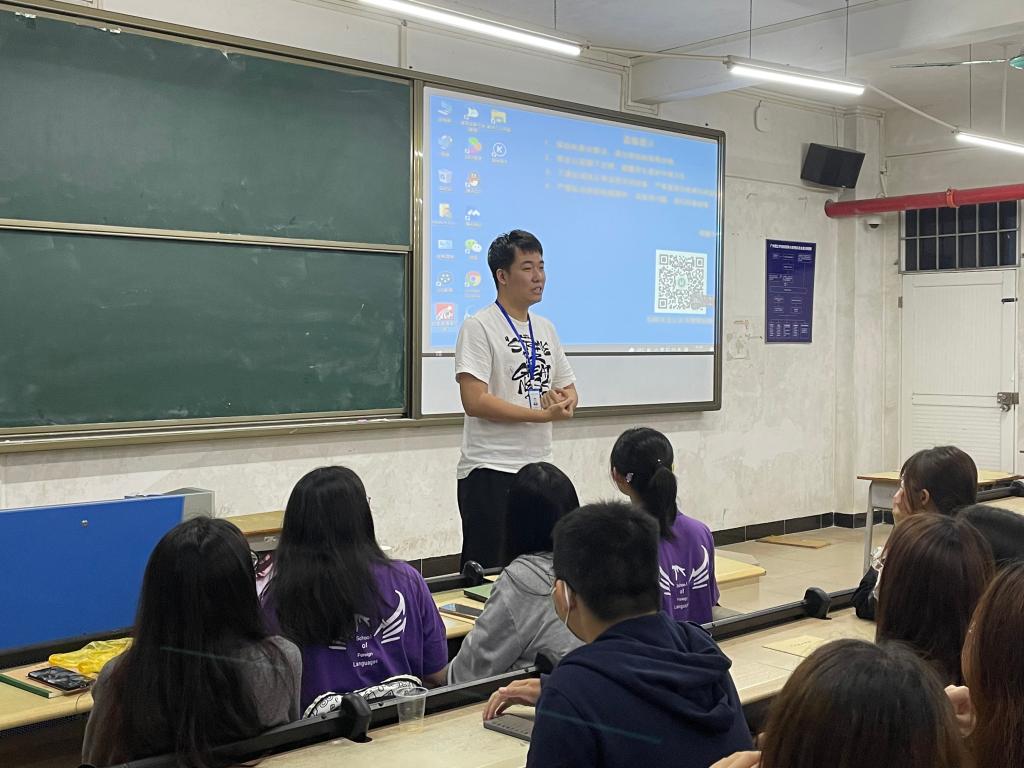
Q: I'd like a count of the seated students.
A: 10